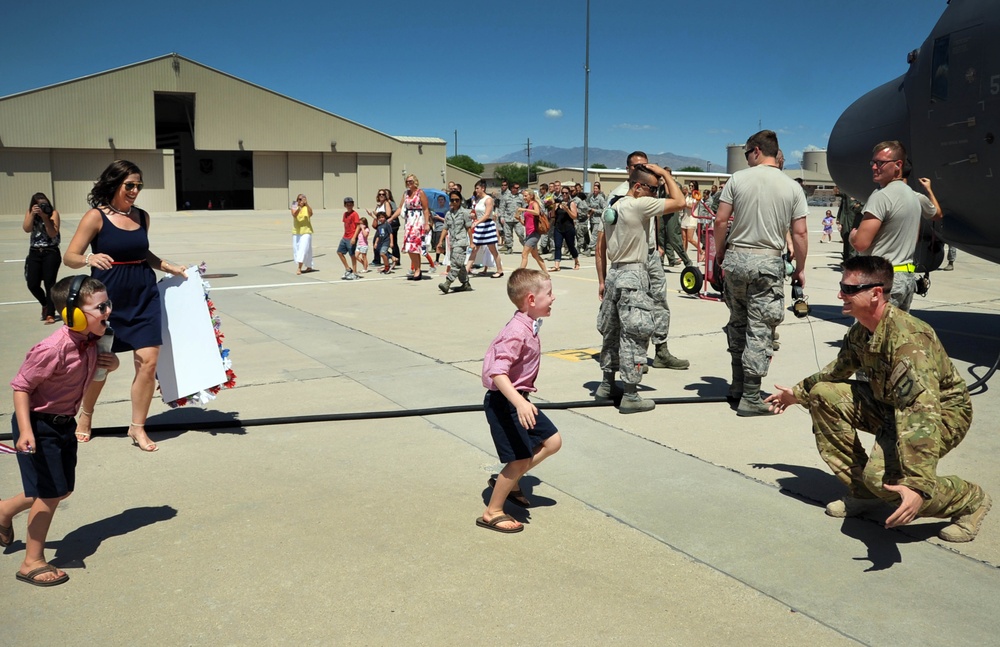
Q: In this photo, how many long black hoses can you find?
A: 1